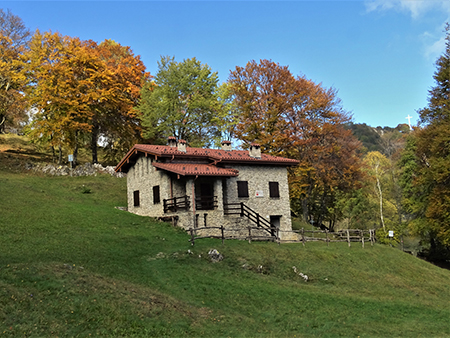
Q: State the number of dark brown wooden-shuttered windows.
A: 4